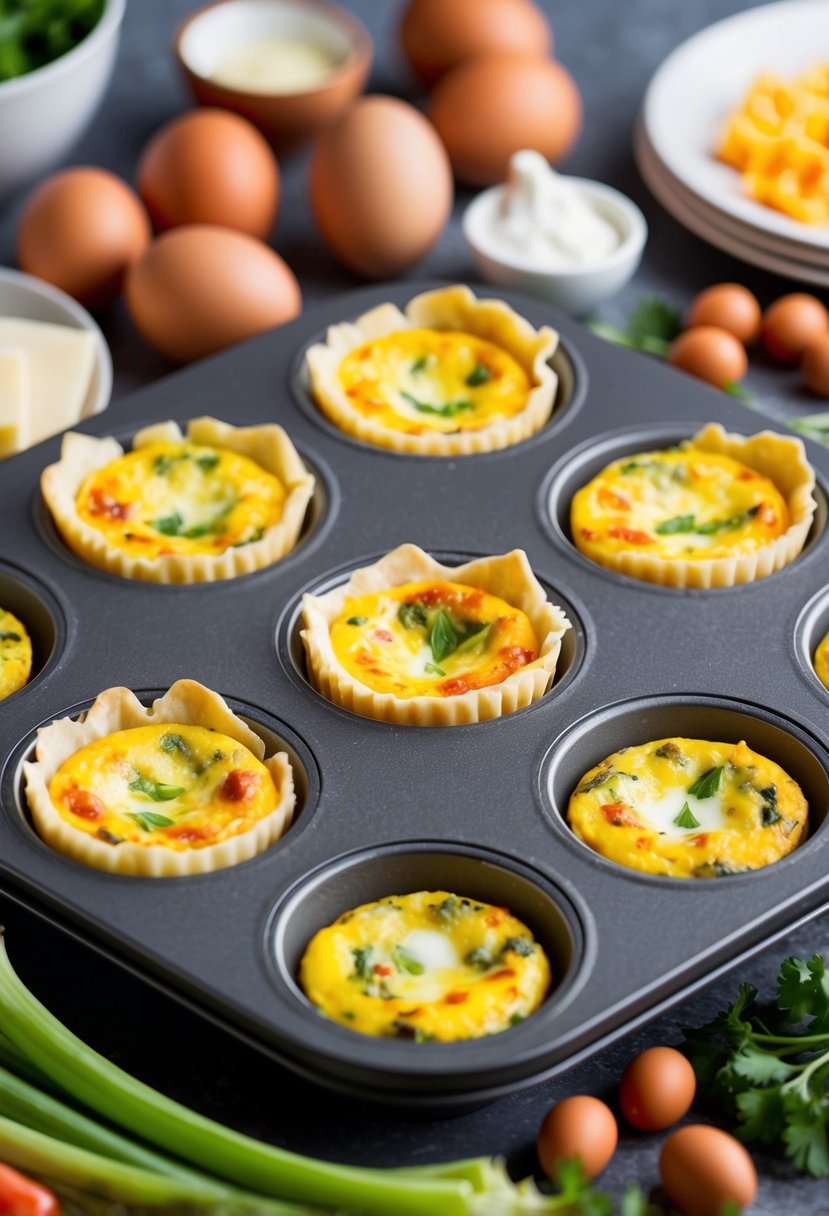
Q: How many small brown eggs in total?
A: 7